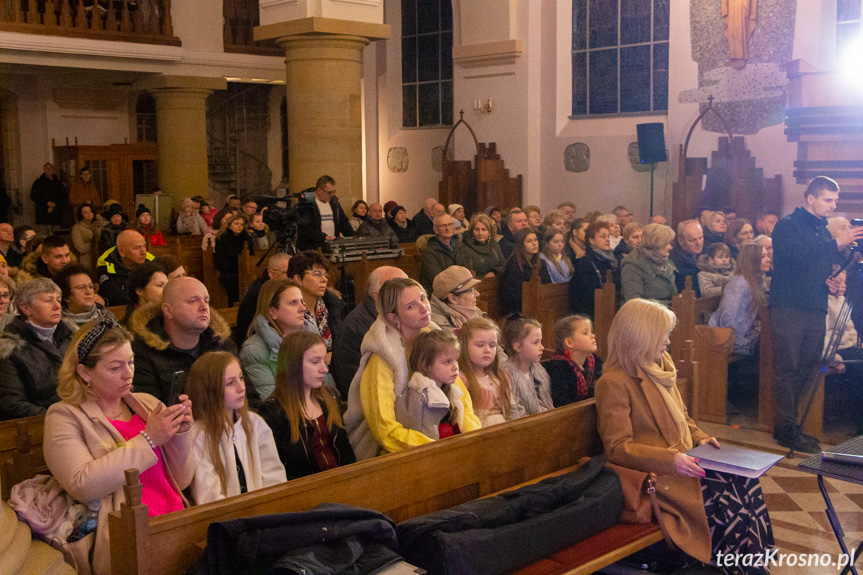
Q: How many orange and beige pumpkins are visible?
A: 0